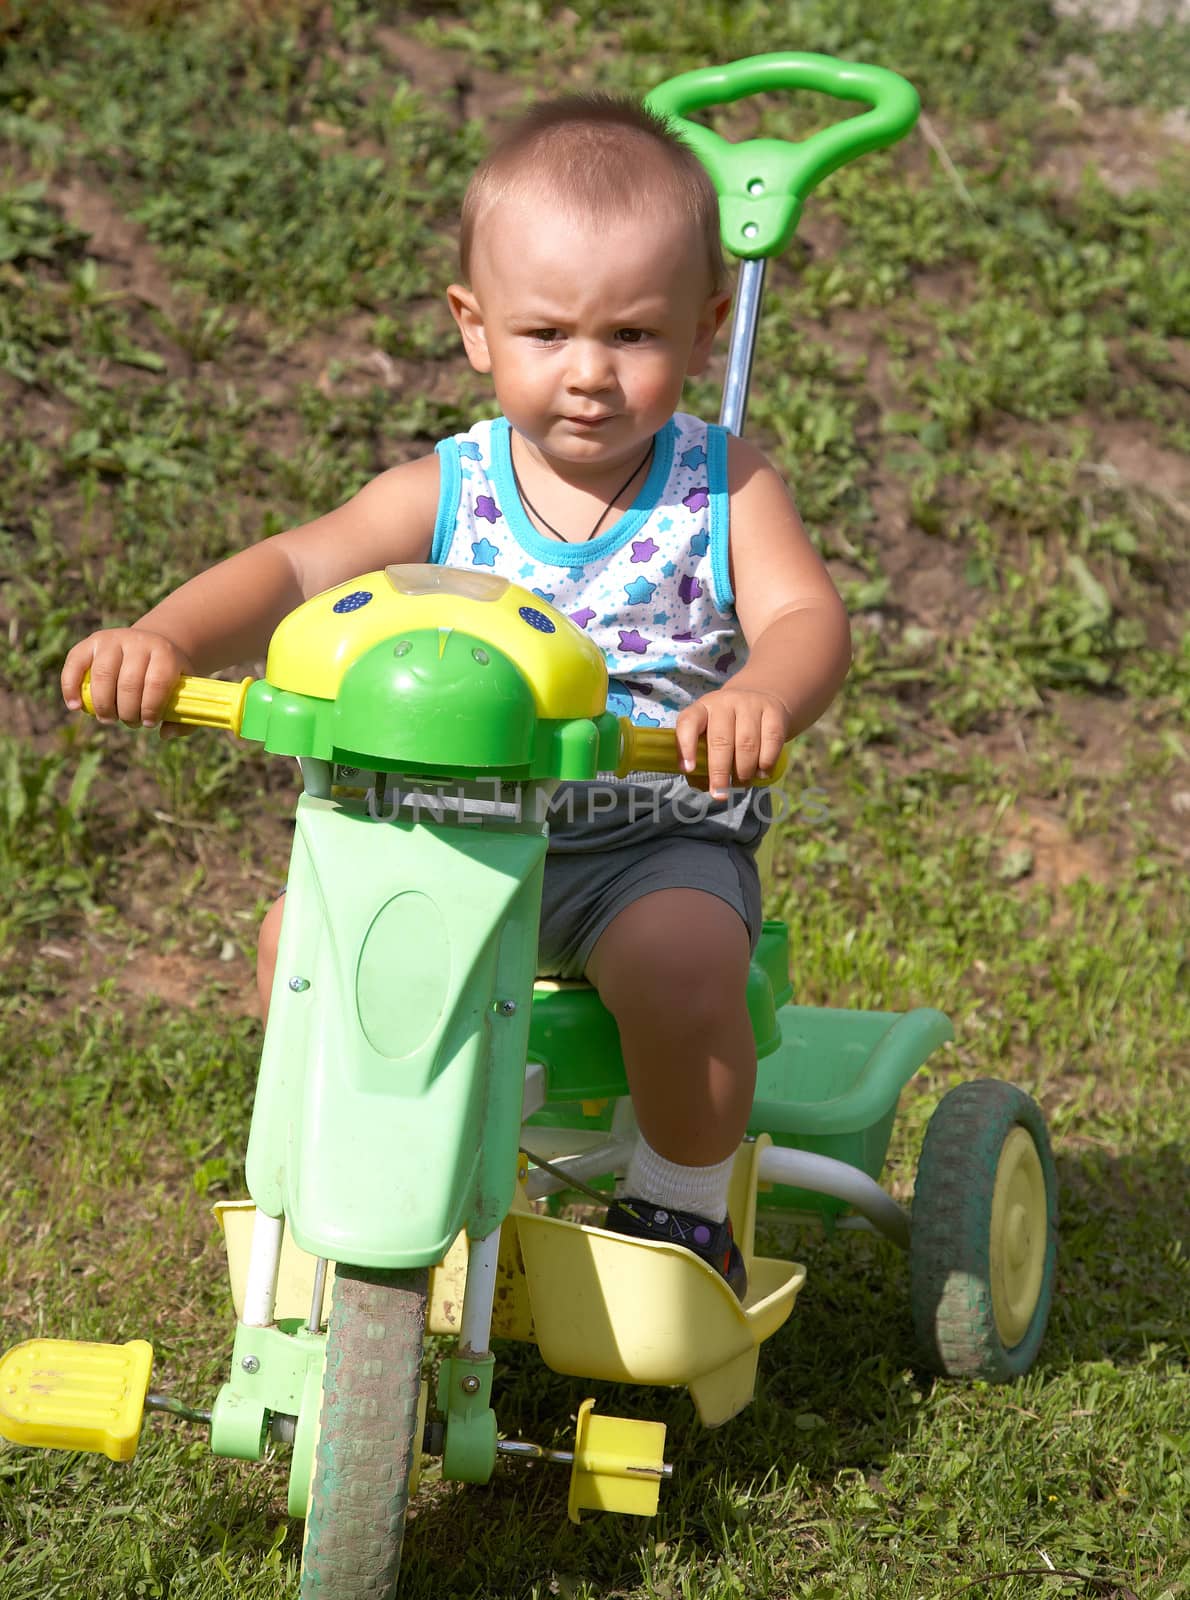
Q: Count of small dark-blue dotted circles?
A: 2